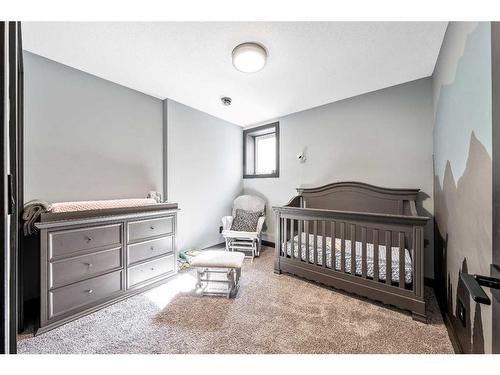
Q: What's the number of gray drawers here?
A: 6